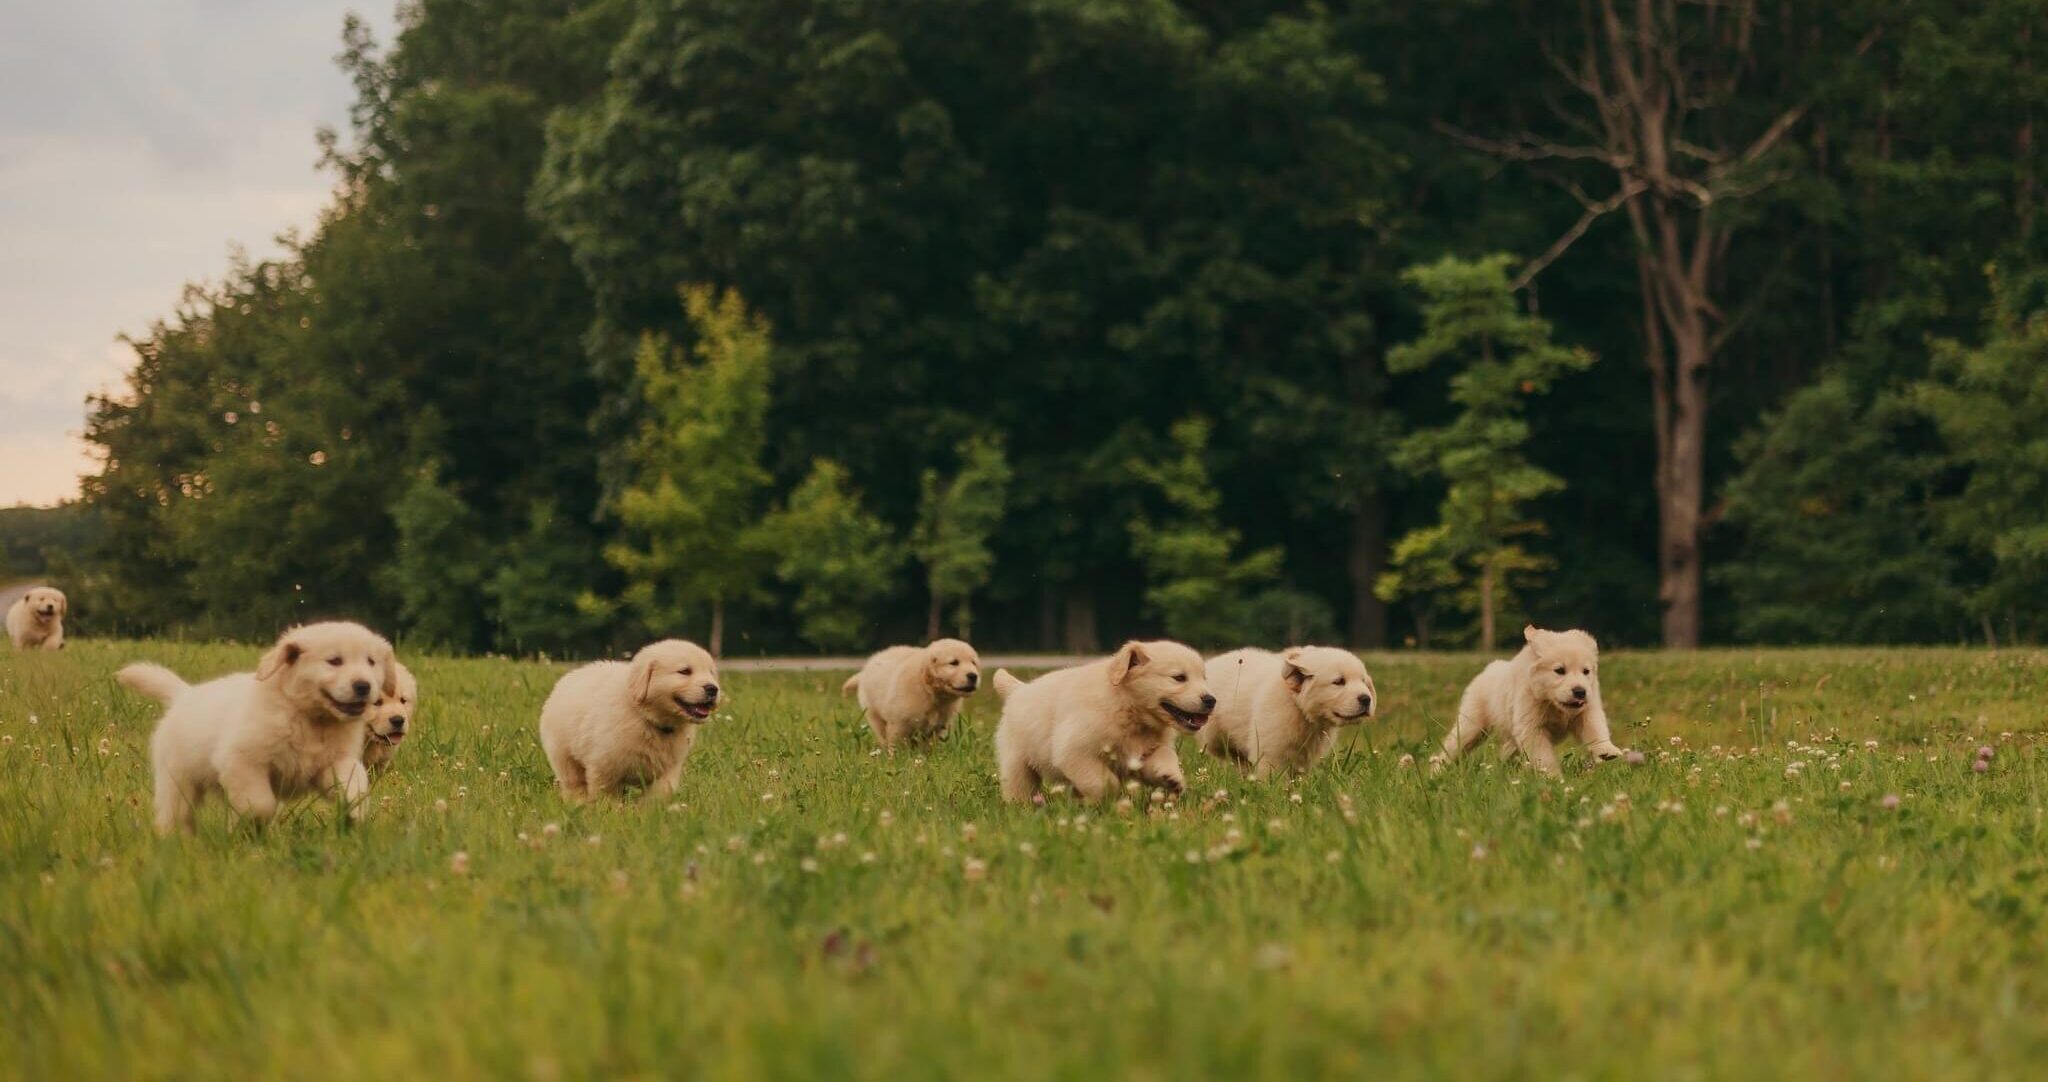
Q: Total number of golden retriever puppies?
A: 8